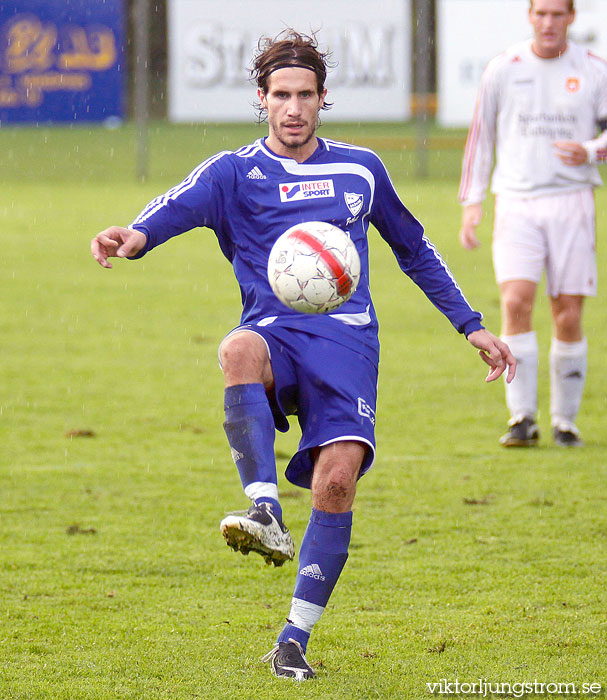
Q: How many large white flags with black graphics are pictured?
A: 2